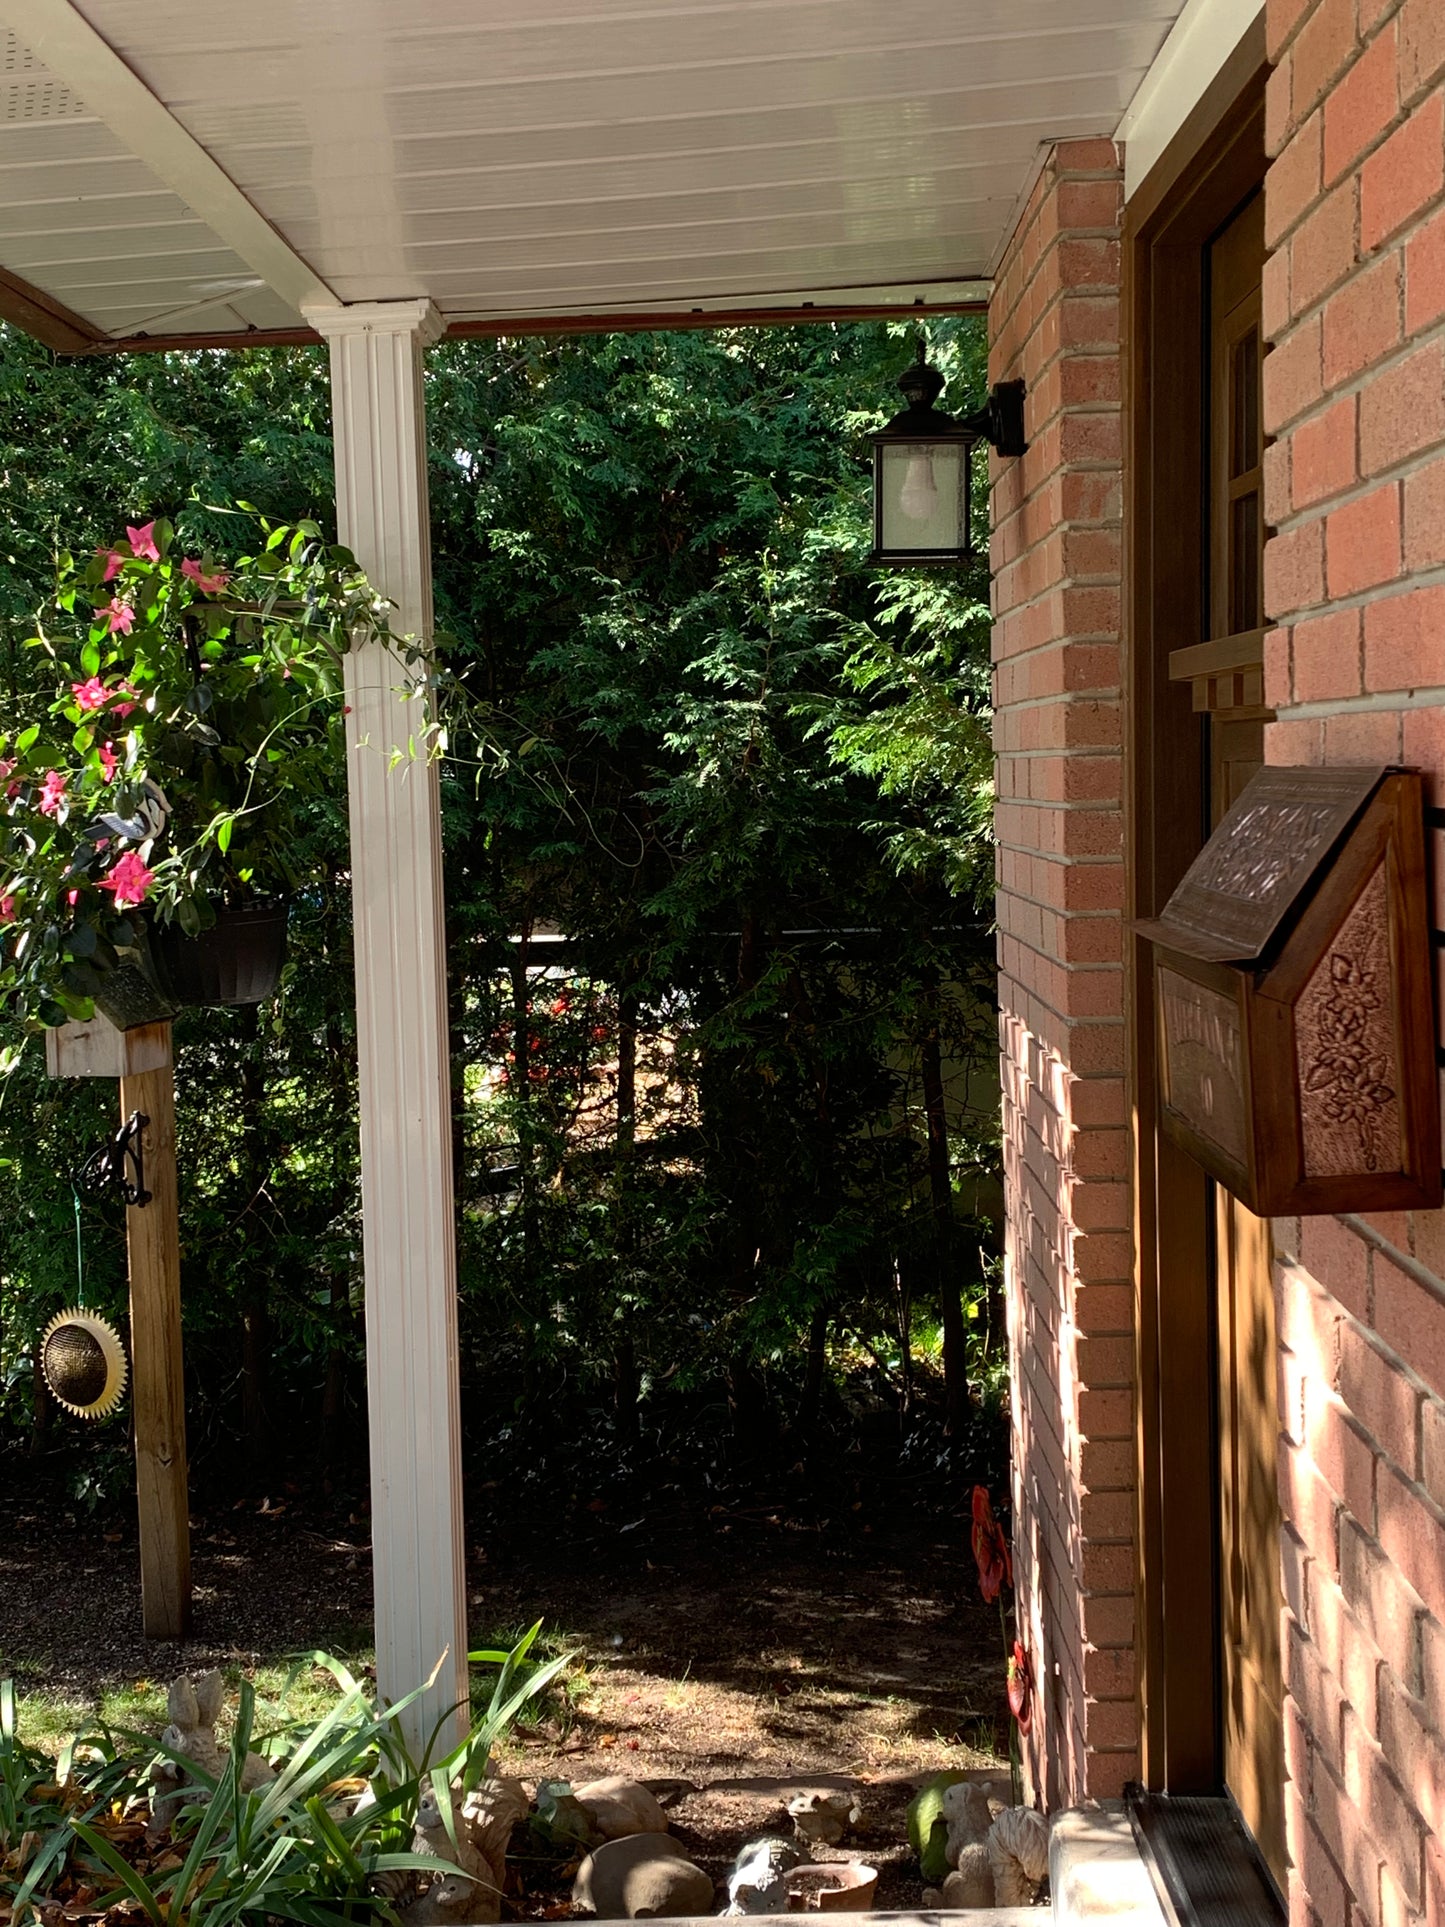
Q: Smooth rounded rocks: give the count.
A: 2